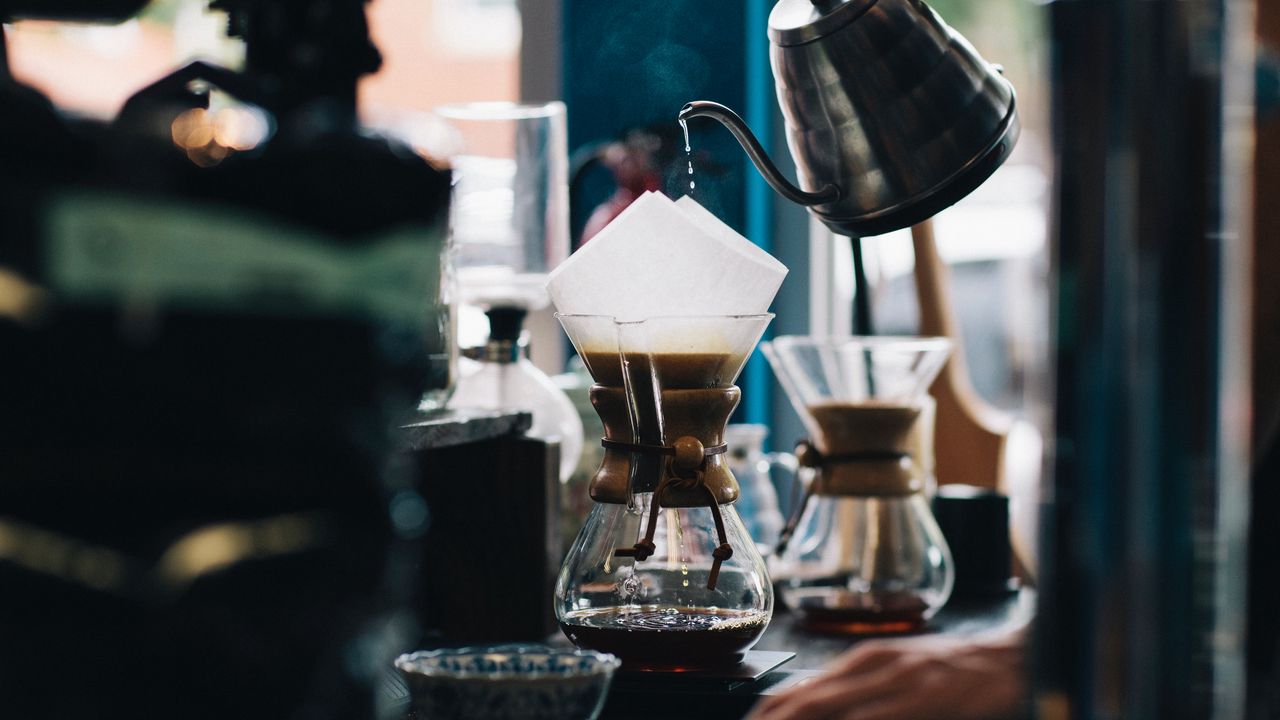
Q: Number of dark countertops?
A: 1